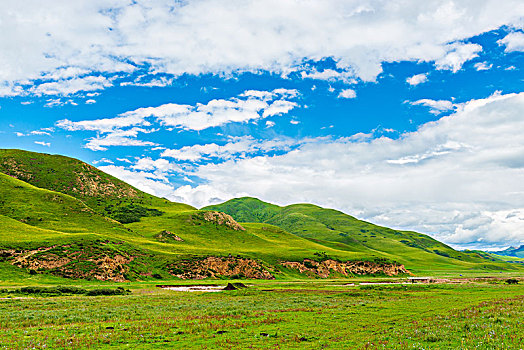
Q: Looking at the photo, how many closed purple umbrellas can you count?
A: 0